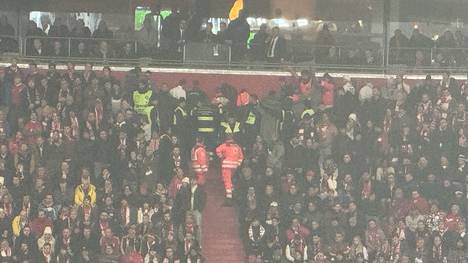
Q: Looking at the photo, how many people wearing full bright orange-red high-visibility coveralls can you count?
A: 2